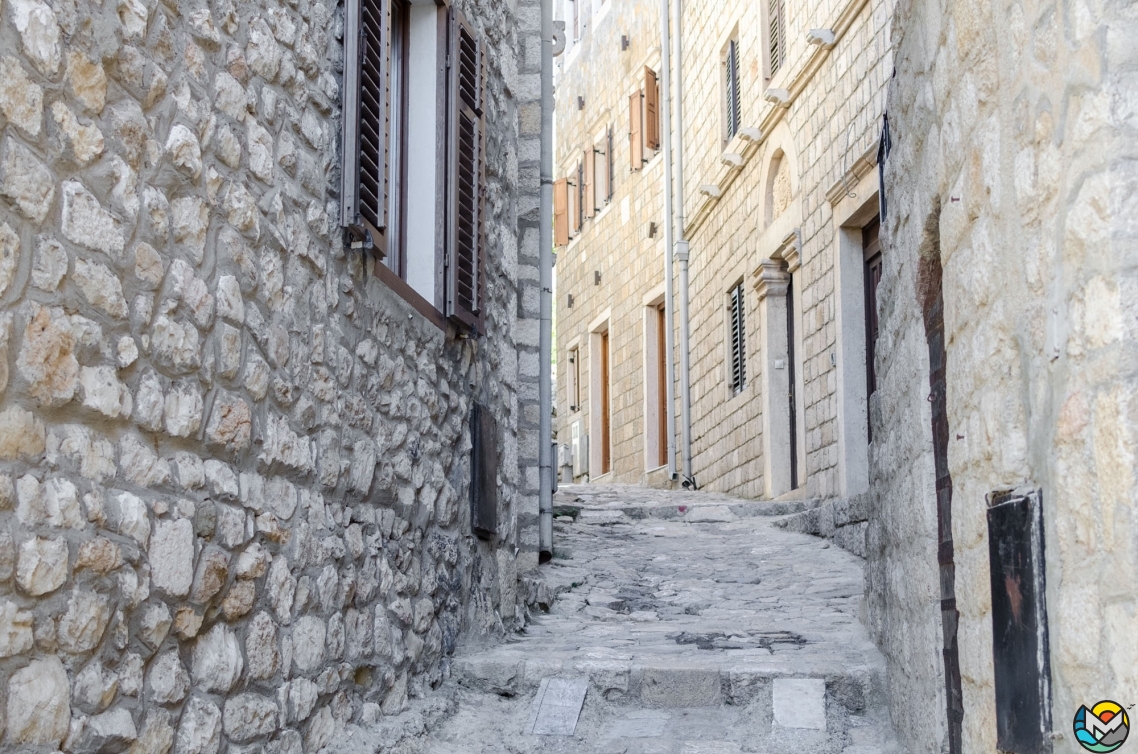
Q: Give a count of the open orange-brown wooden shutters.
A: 6